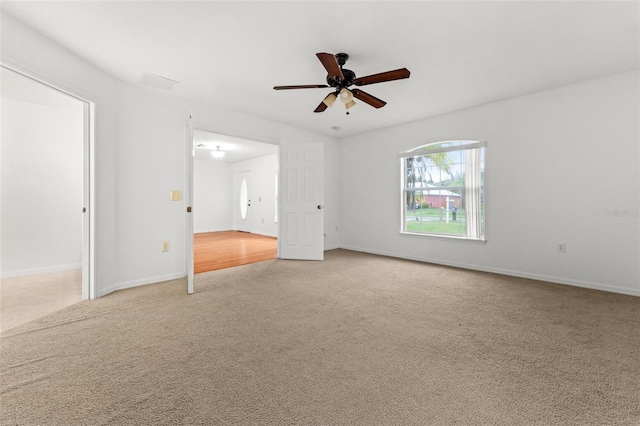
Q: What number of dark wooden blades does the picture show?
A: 5